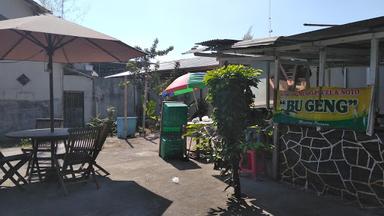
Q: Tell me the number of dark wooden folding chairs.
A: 4